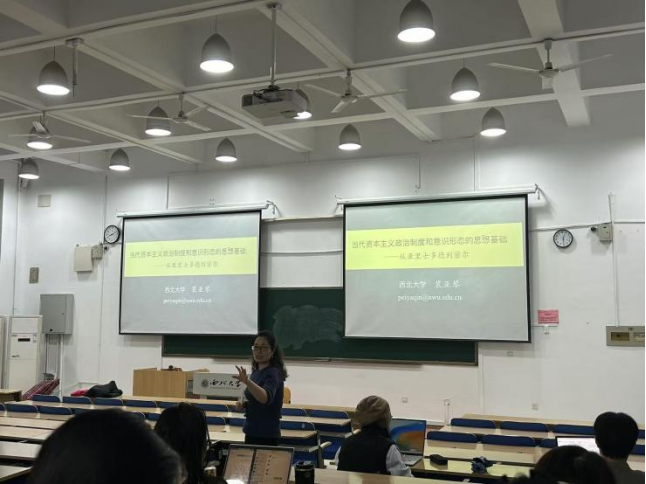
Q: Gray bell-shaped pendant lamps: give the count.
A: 12